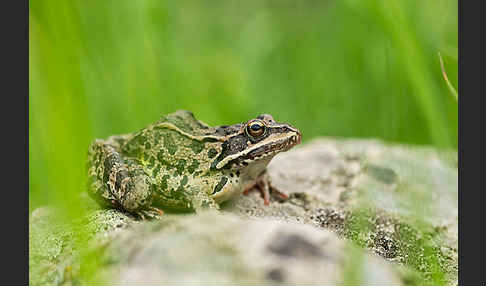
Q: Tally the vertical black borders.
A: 2